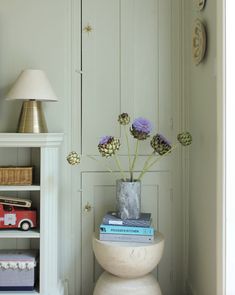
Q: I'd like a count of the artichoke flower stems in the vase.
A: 6